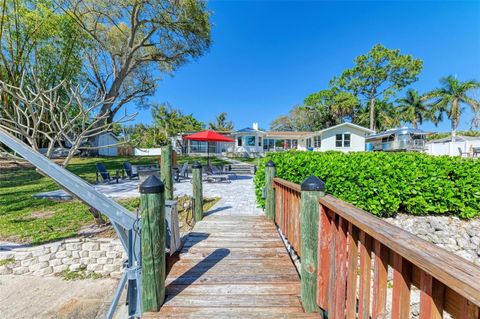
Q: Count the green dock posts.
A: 5